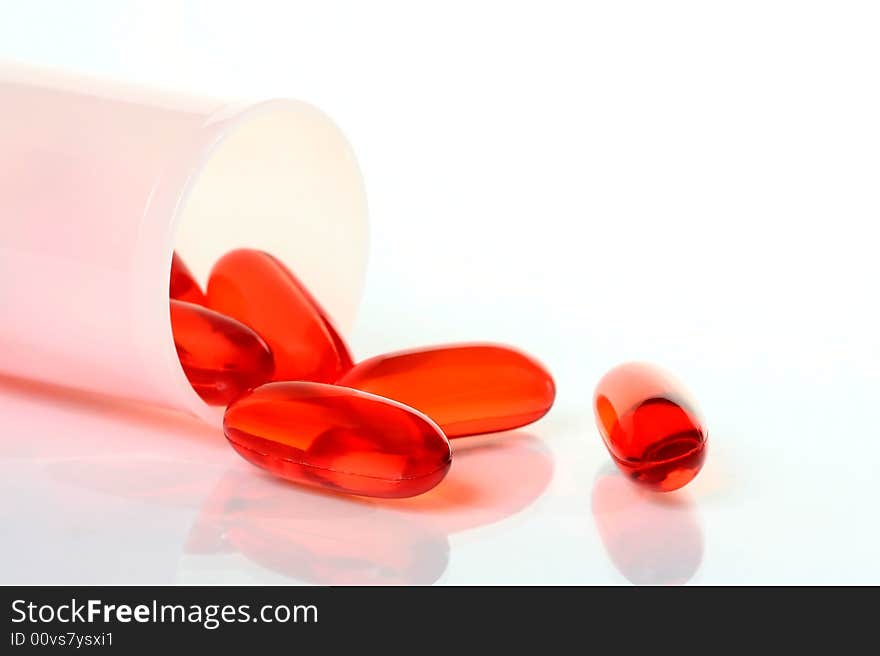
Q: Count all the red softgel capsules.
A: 6